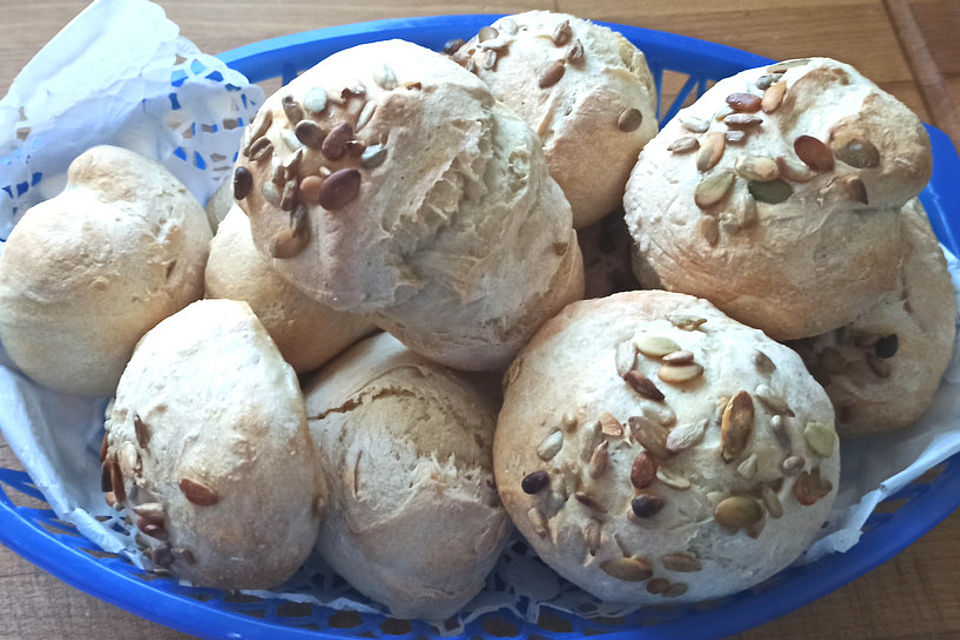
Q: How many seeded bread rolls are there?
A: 6